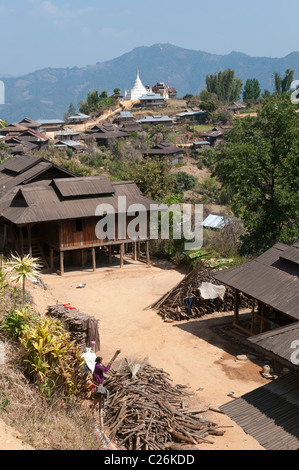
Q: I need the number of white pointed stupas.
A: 1